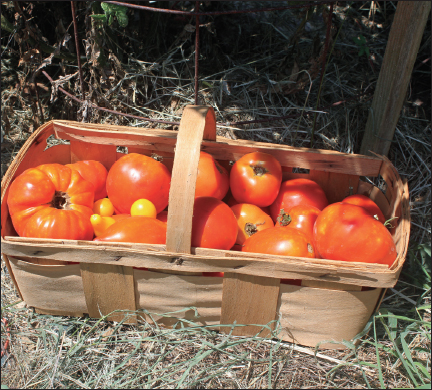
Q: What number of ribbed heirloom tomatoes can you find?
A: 1